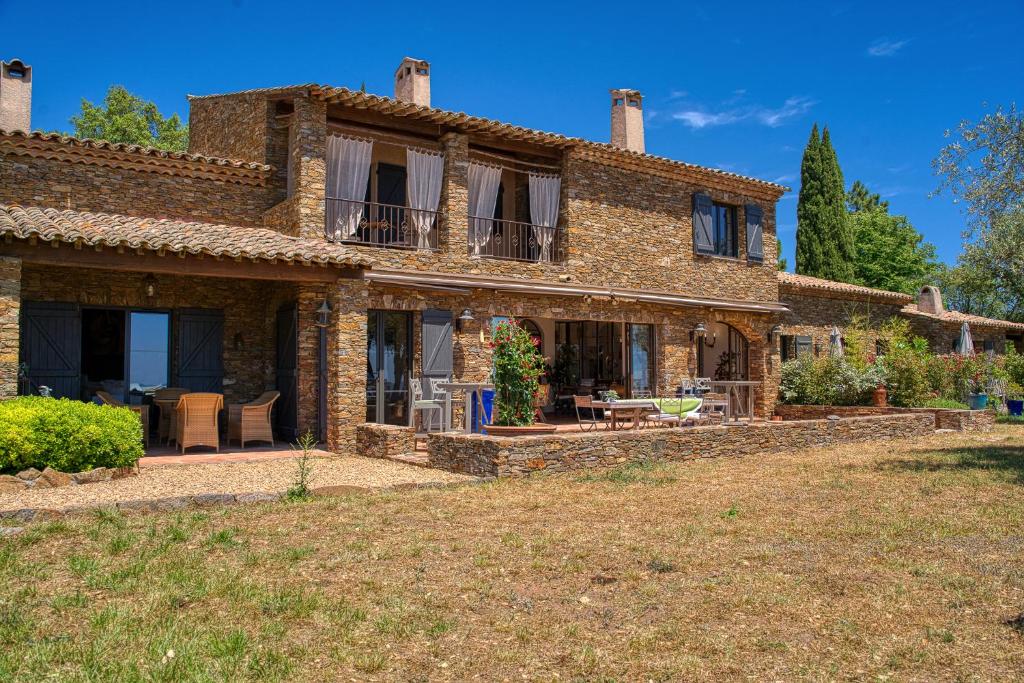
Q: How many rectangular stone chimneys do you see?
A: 3